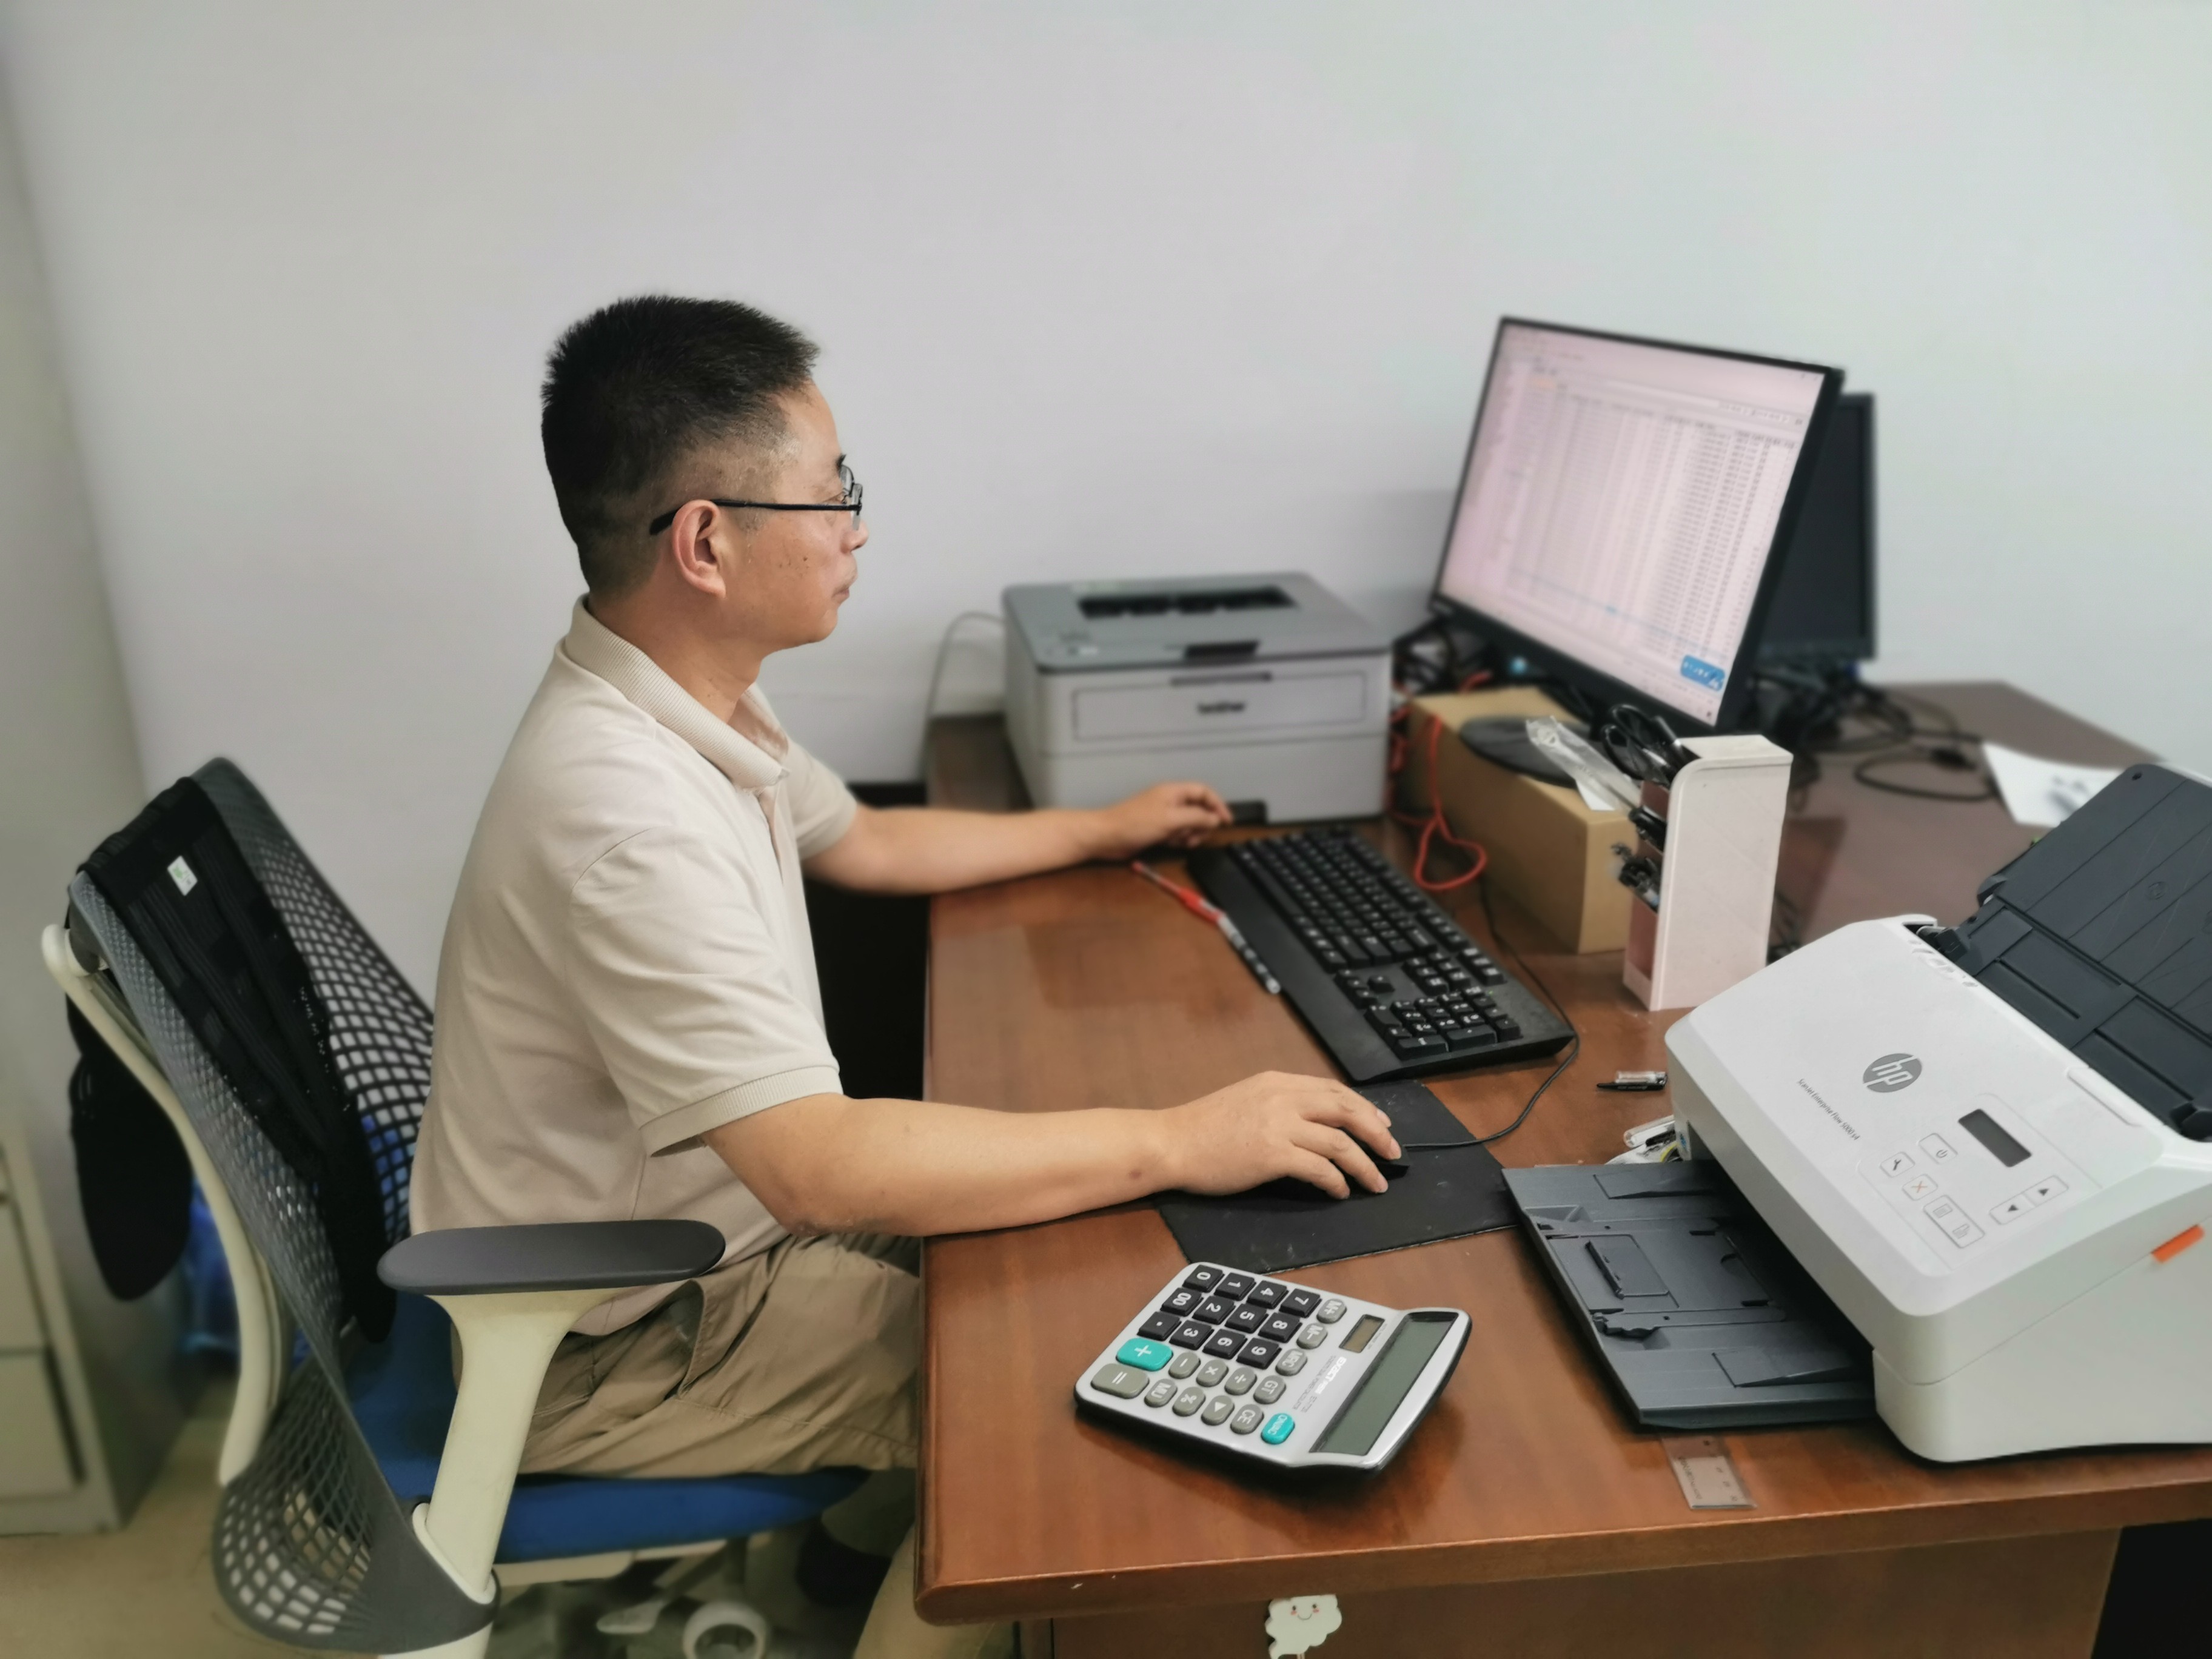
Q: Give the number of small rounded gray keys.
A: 11